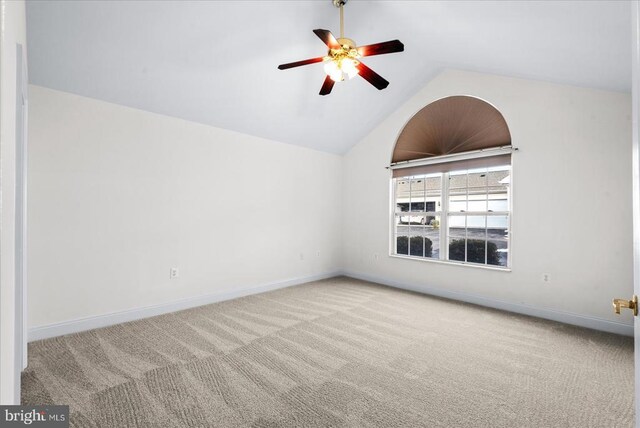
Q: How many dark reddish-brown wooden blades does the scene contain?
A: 5